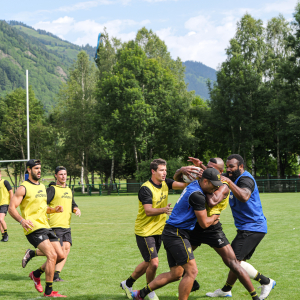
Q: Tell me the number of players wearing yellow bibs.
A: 5